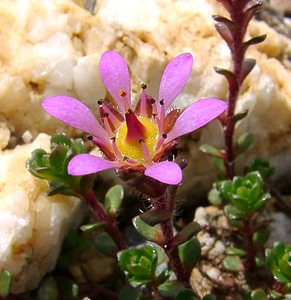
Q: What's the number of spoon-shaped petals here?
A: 6